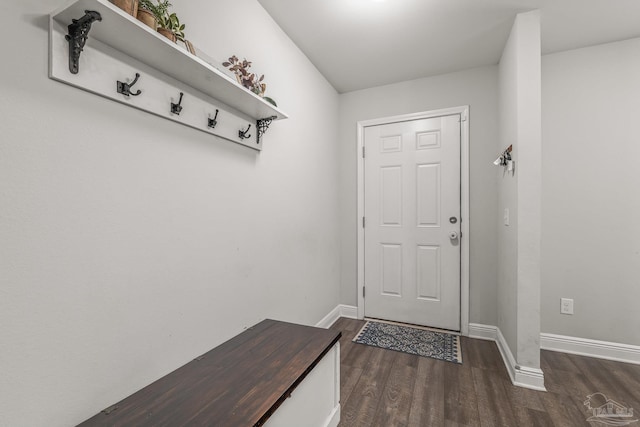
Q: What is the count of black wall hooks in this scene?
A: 4